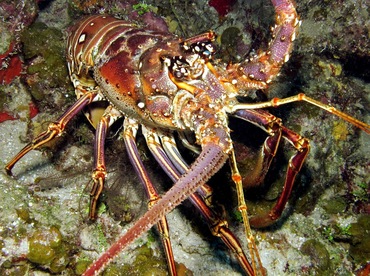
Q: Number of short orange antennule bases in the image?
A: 2